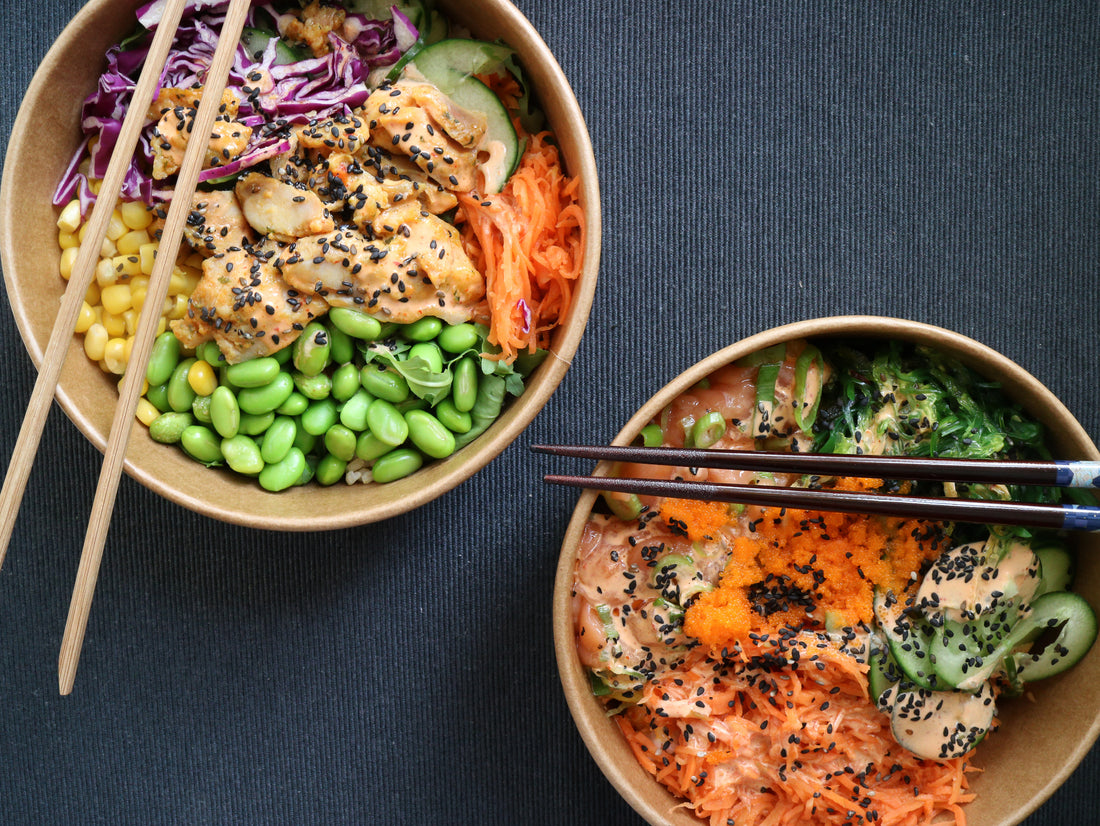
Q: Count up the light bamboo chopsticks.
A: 2